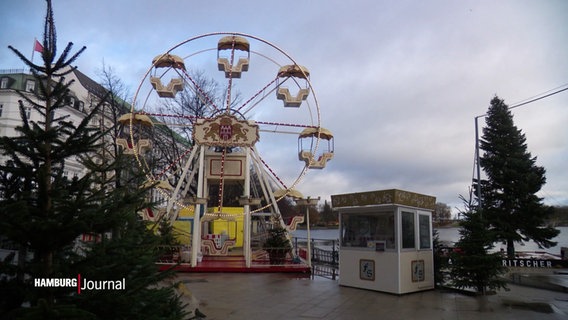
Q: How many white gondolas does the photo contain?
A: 8